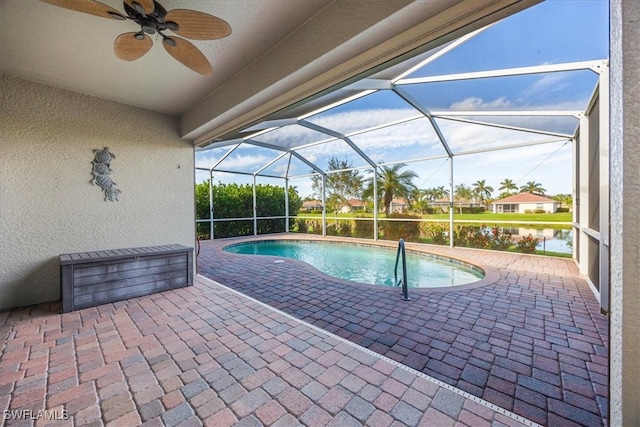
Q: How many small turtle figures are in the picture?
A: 4